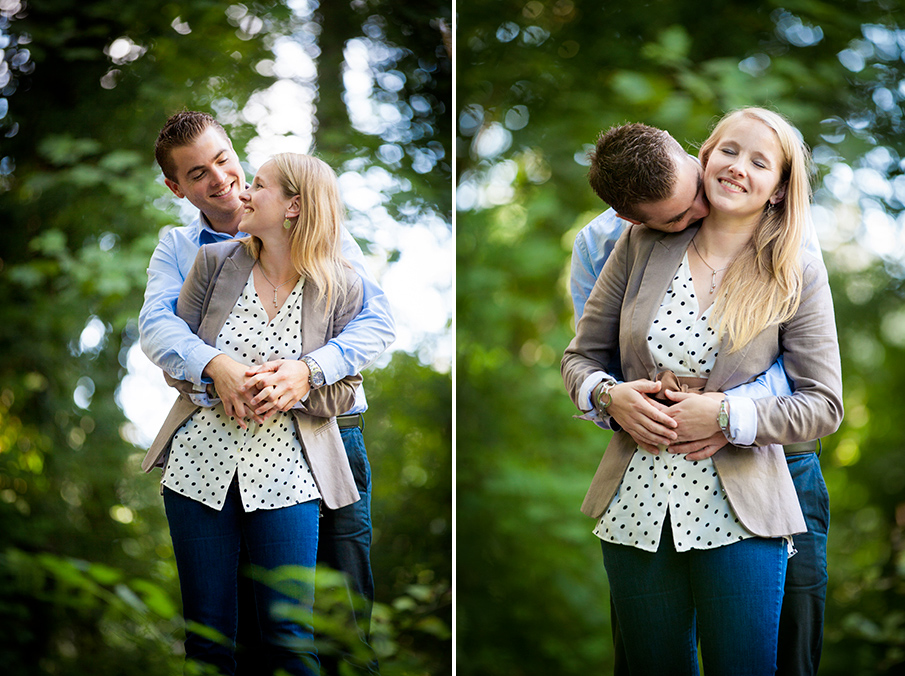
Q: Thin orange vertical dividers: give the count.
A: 0